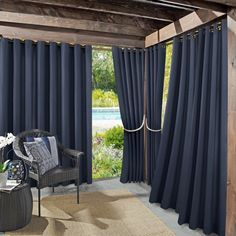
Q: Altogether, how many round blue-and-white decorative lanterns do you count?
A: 1